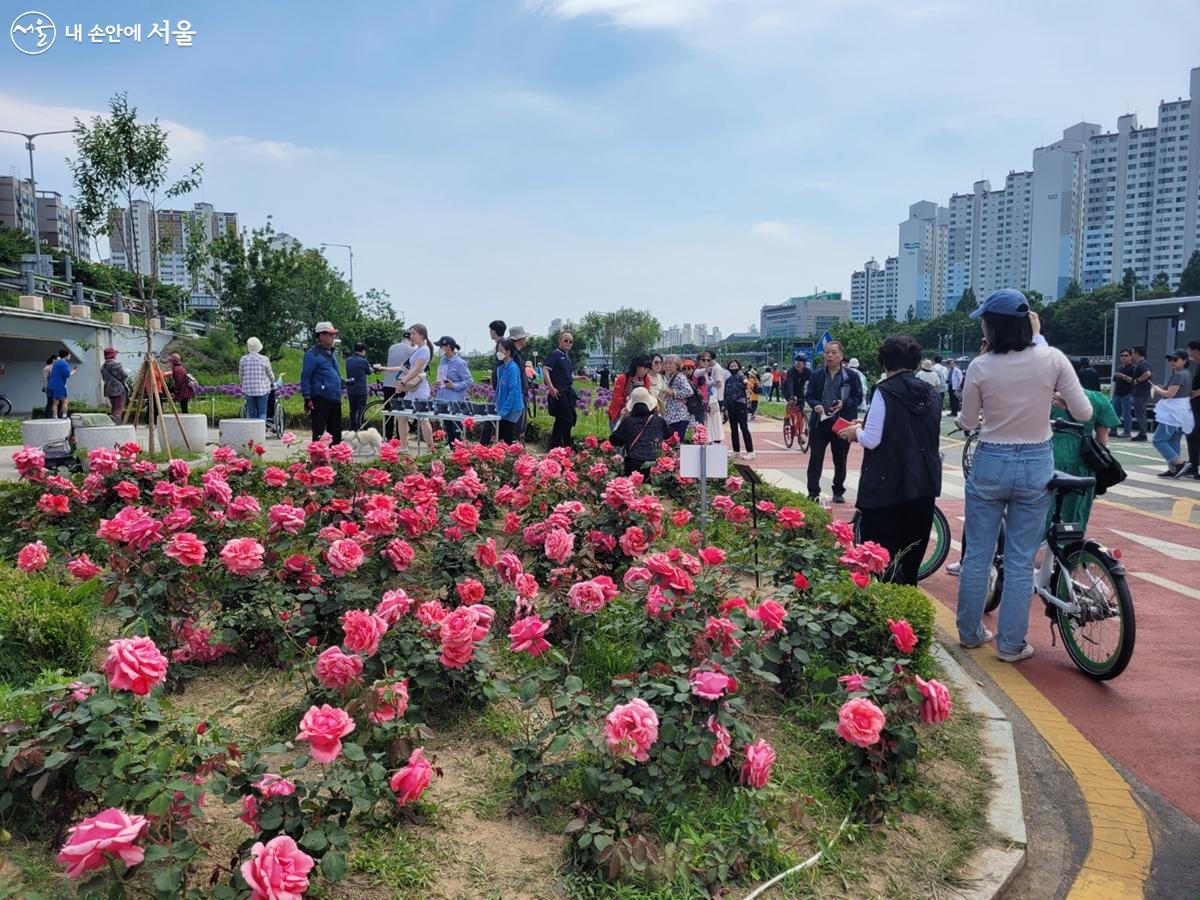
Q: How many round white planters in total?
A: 4